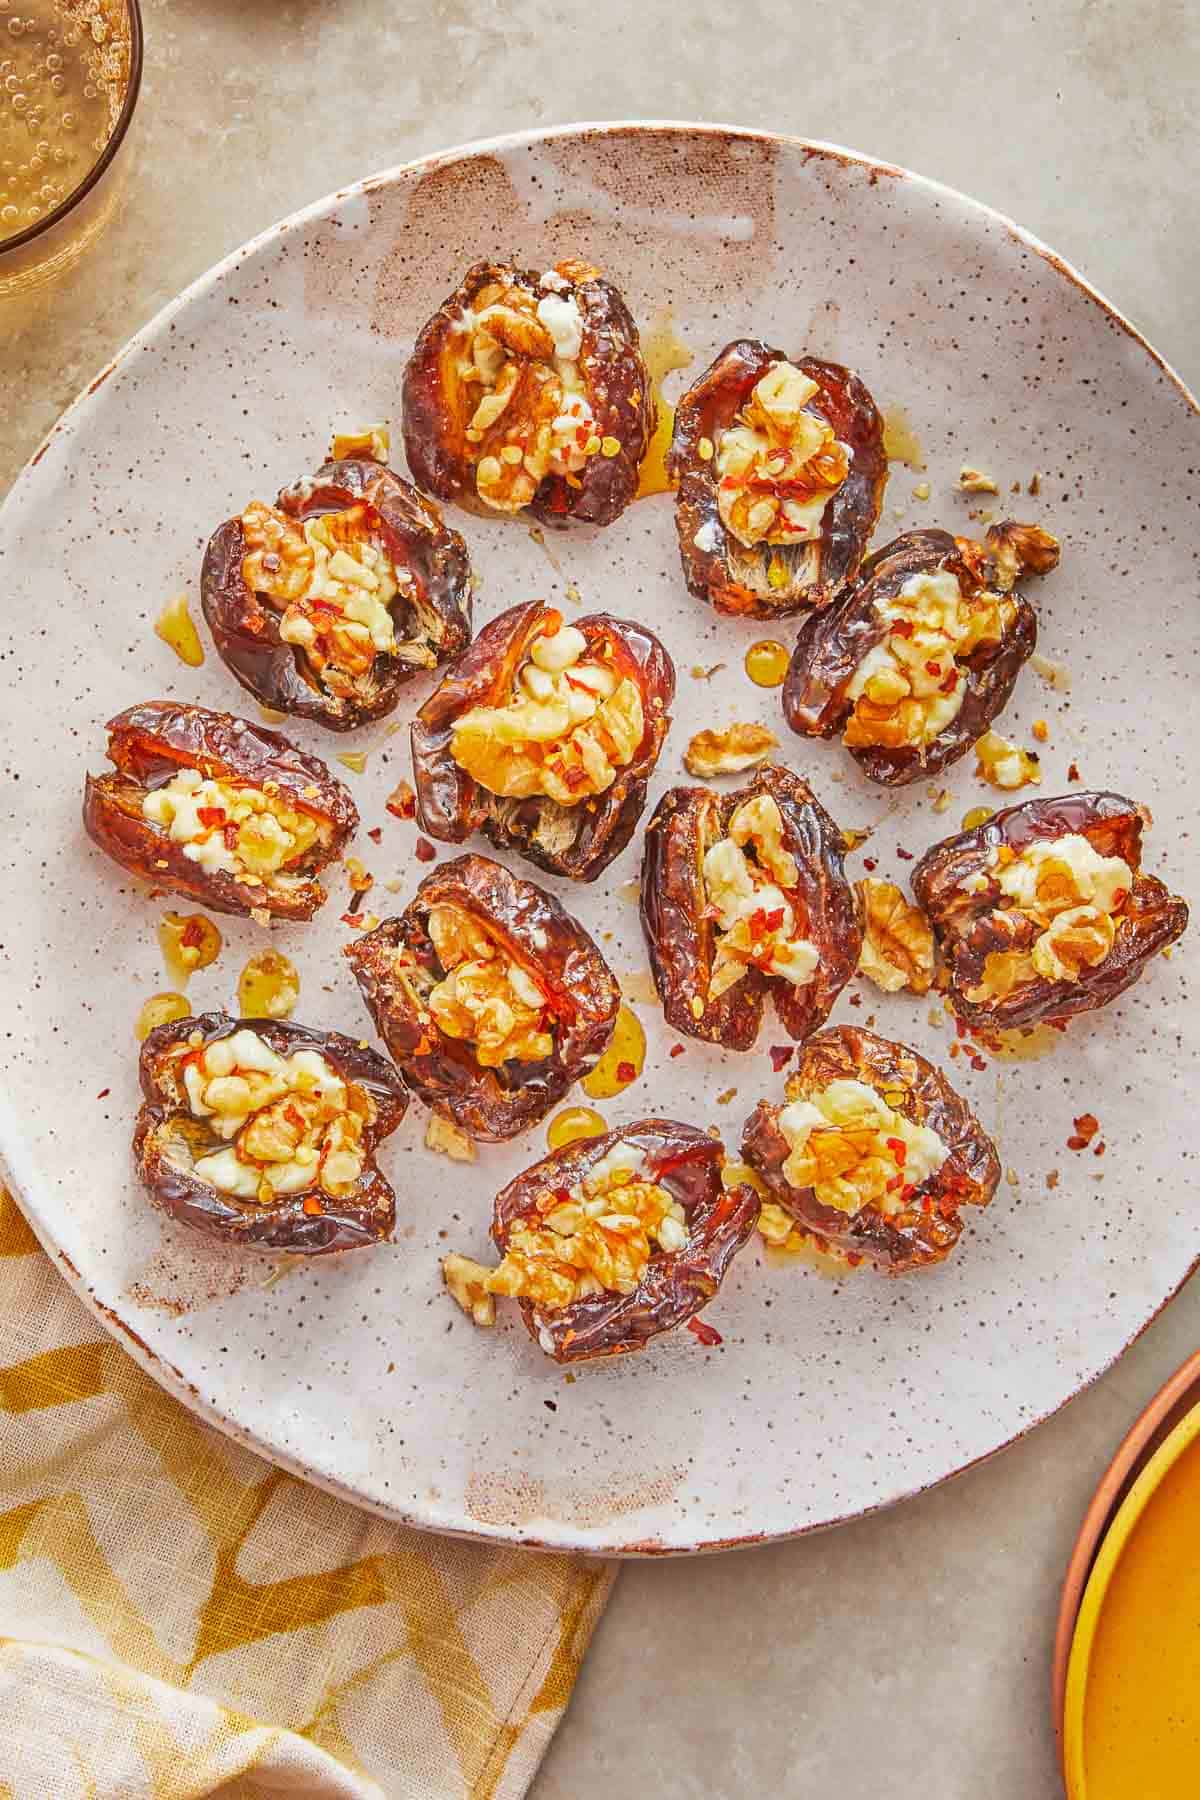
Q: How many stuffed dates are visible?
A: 12